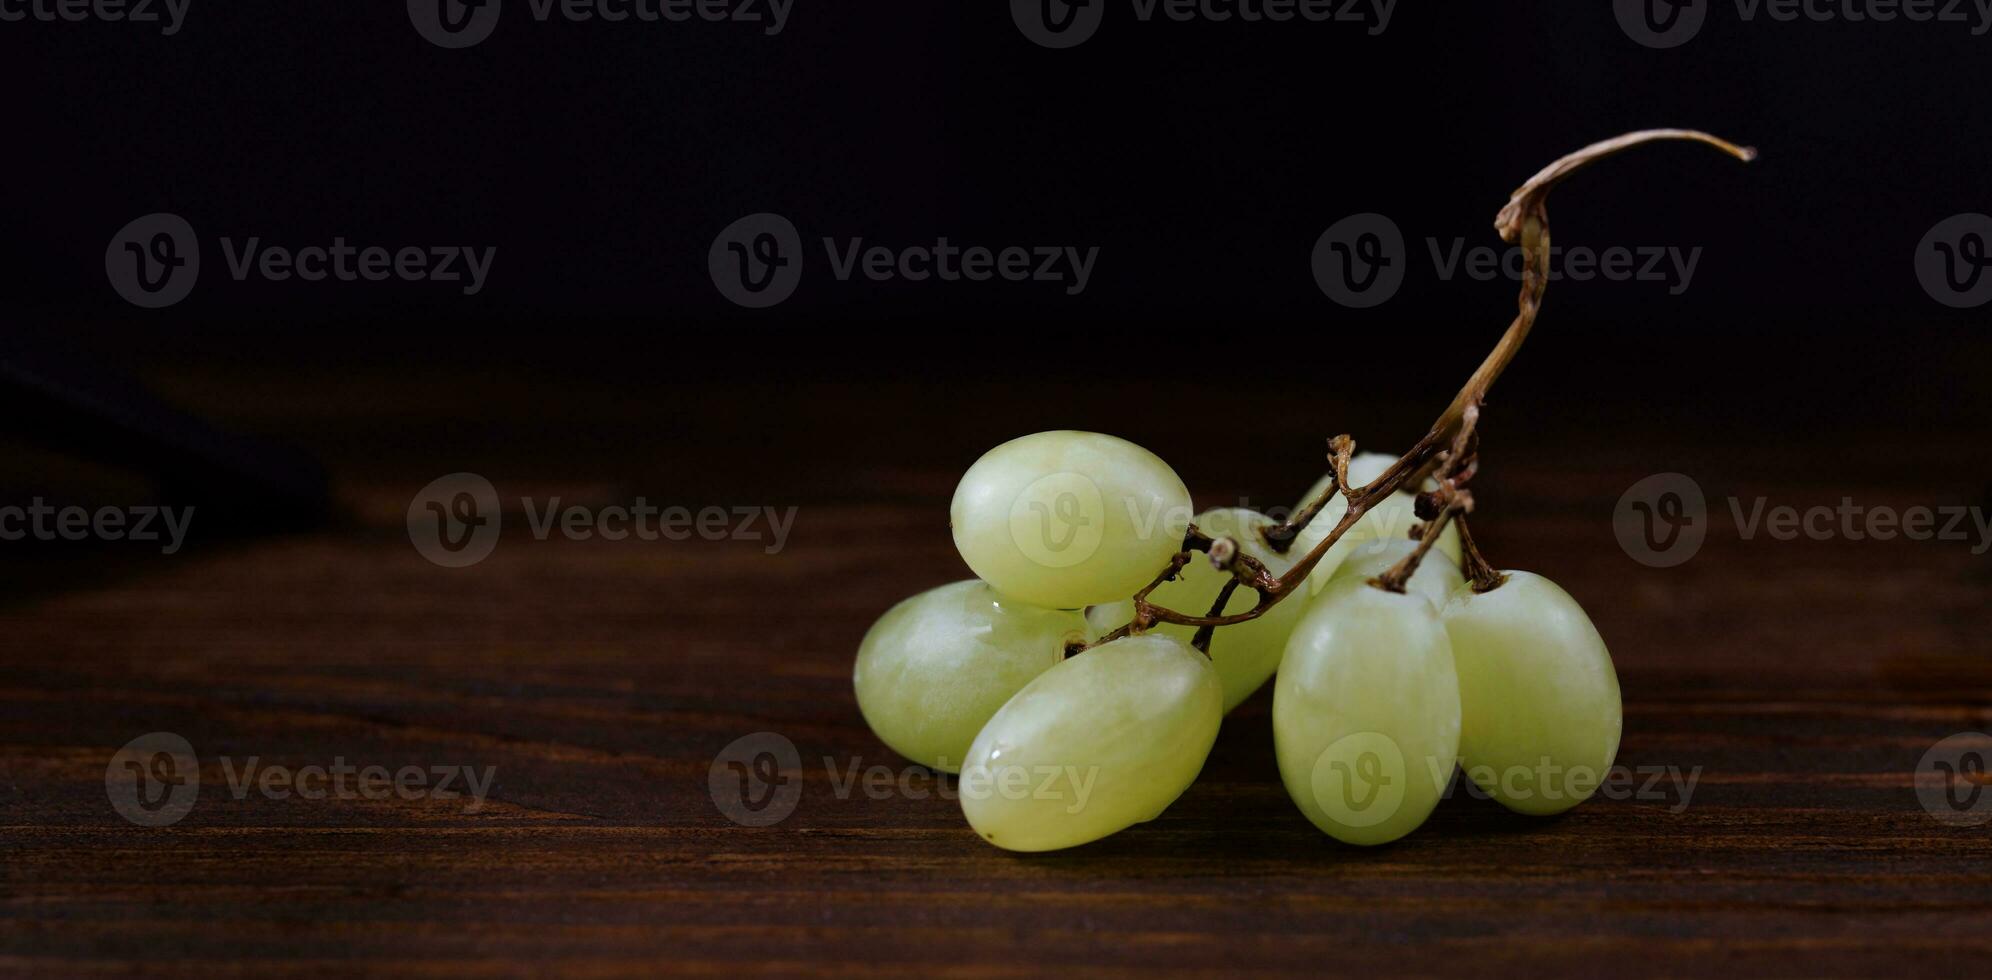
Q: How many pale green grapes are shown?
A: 8